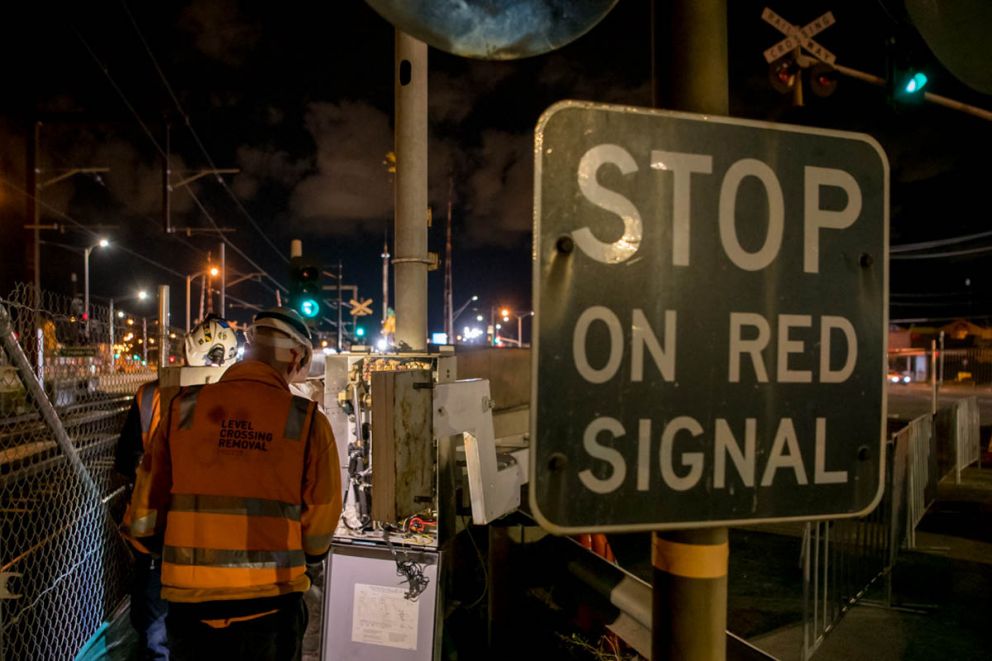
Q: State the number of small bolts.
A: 4